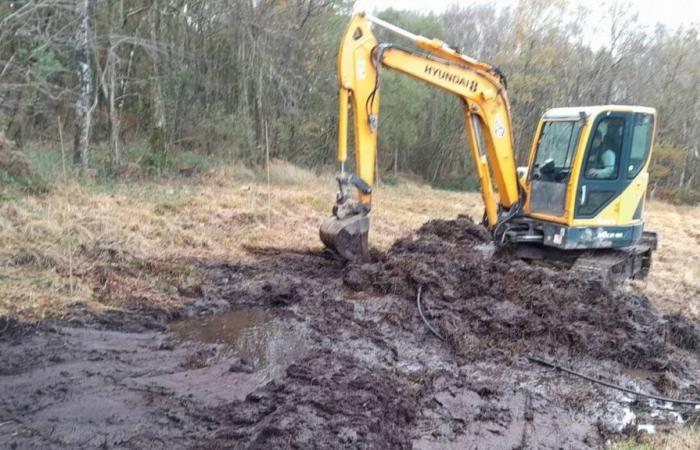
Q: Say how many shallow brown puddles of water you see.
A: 1